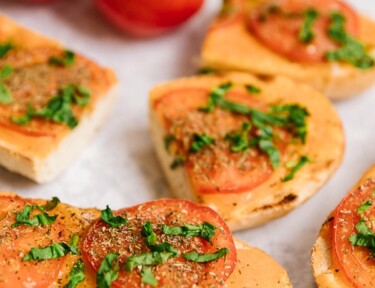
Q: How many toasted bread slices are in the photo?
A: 5